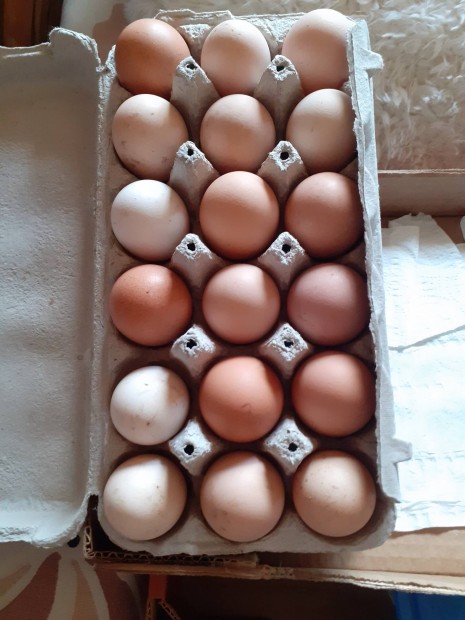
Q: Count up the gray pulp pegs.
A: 10